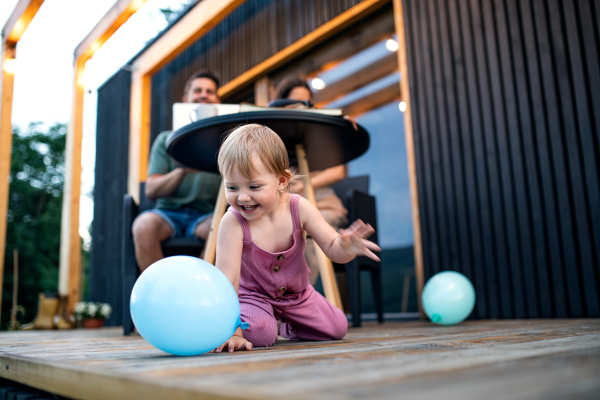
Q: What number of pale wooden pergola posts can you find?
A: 3